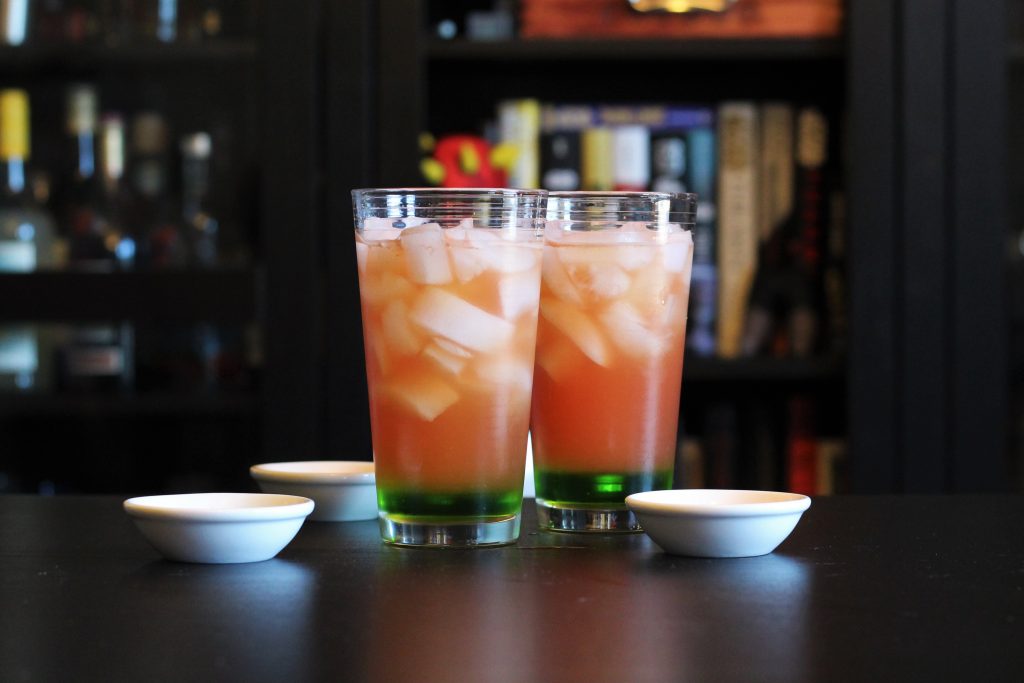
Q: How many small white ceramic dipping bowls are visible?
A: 3